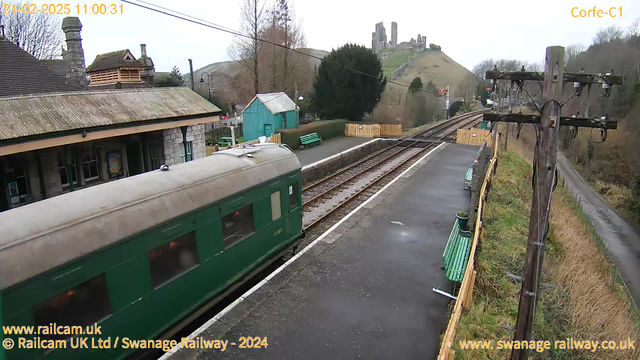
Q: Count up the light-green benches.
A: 3